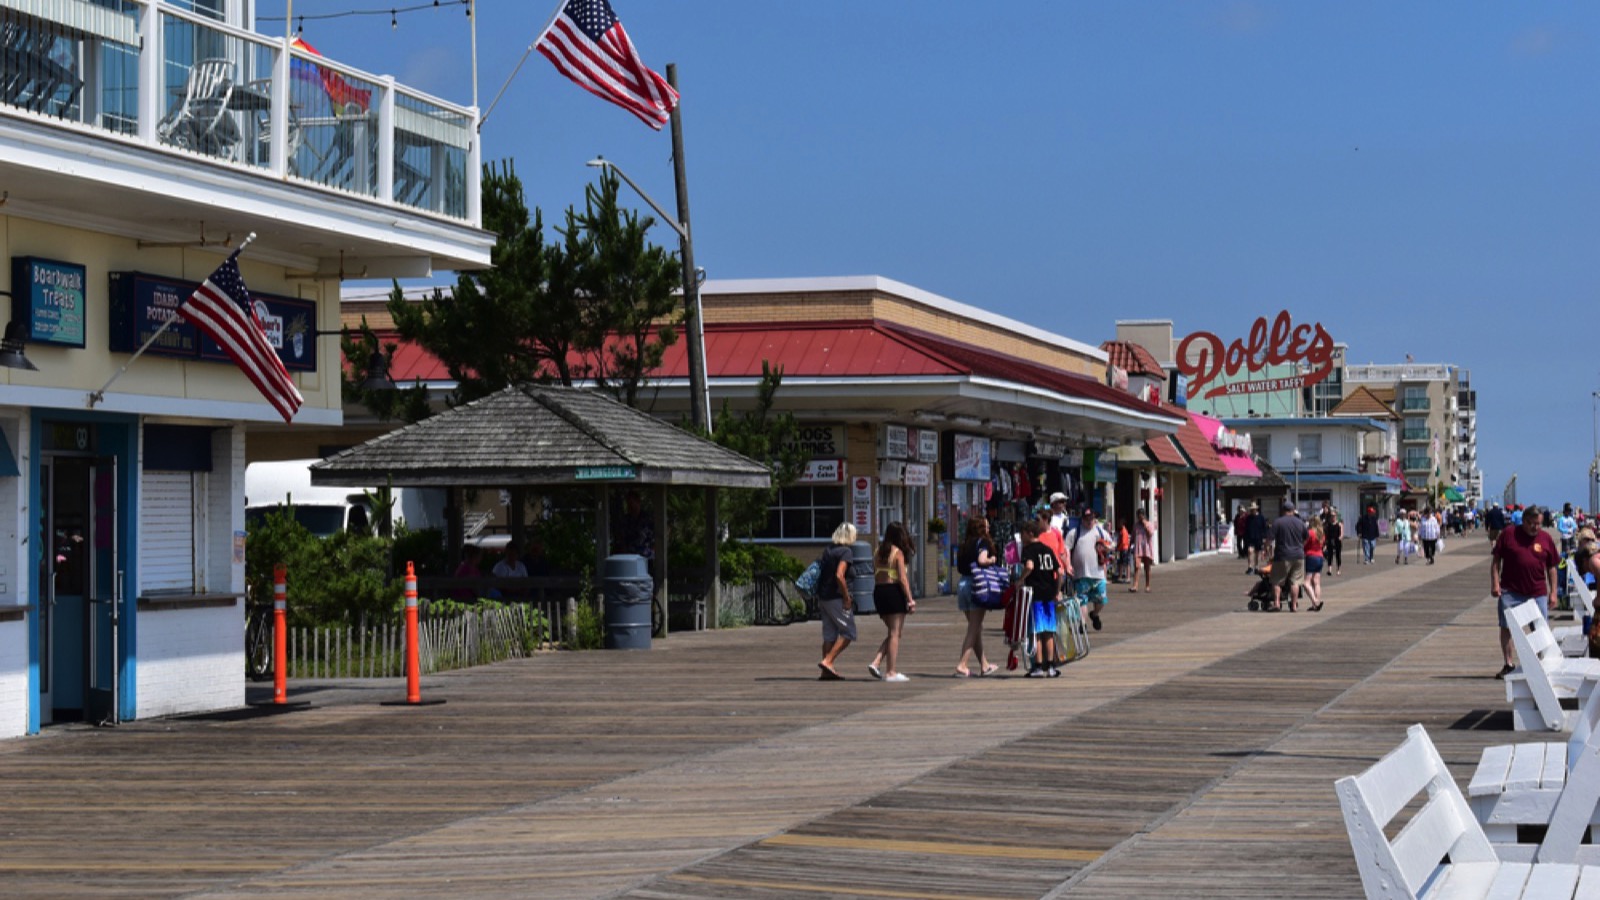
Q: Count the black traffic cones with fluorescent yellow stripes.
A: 0